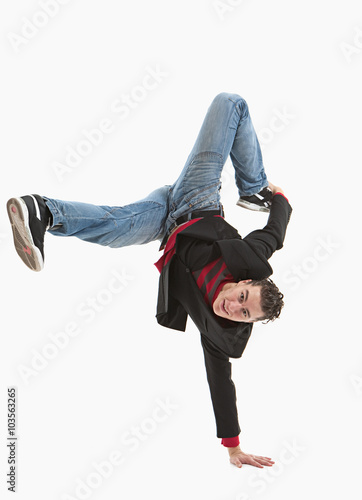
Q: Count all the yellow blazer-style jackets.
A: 0